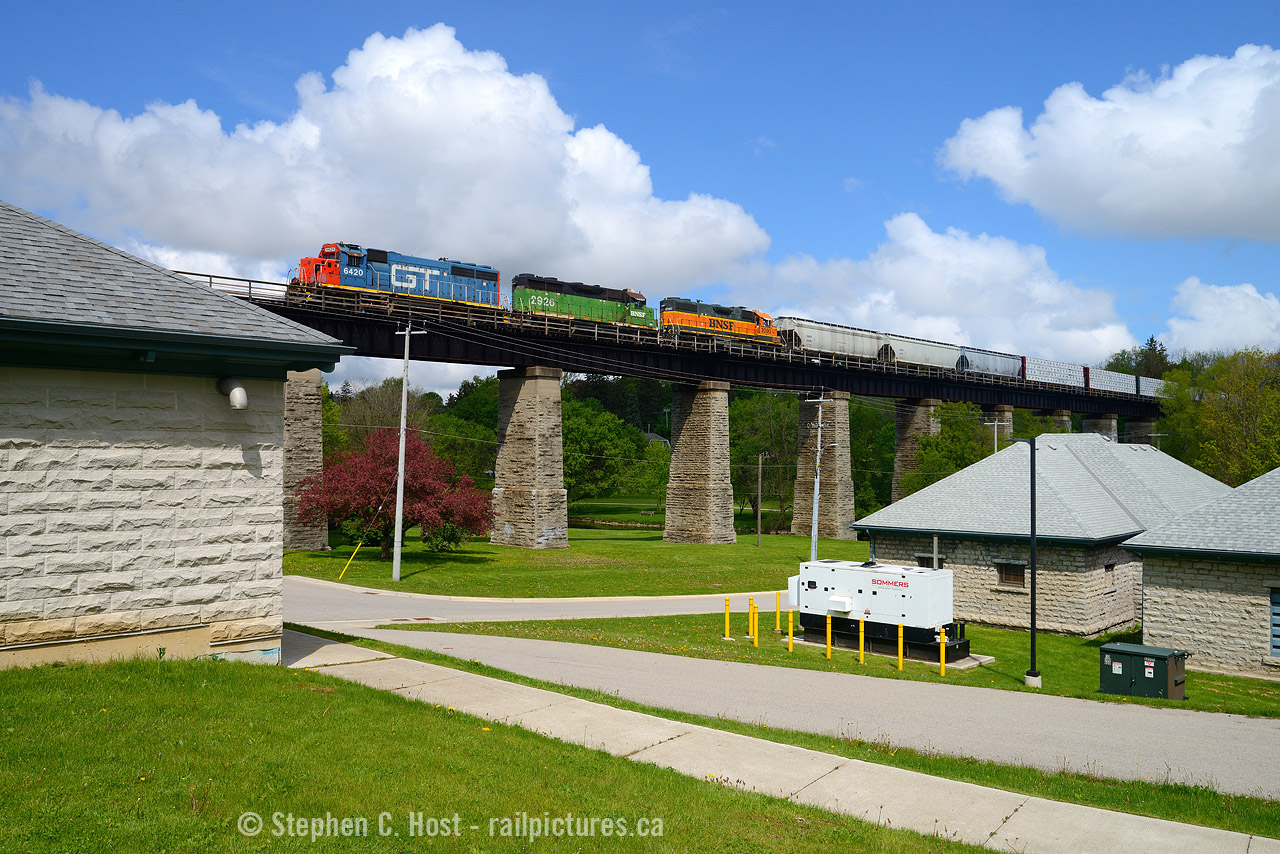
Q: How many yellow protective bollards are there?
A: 9